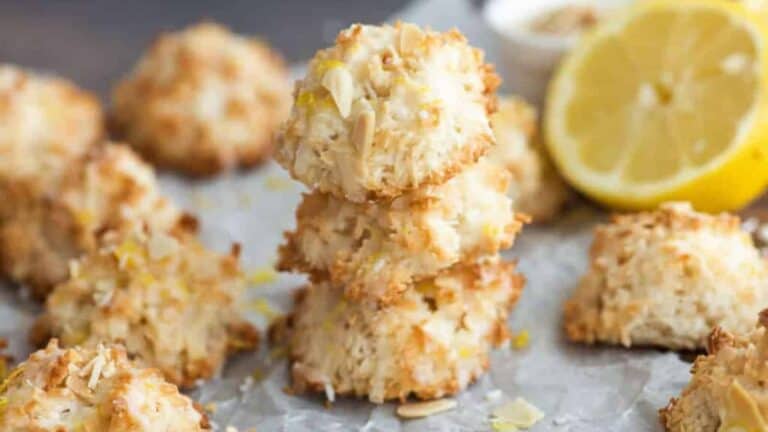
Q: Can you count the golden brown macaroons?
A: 11